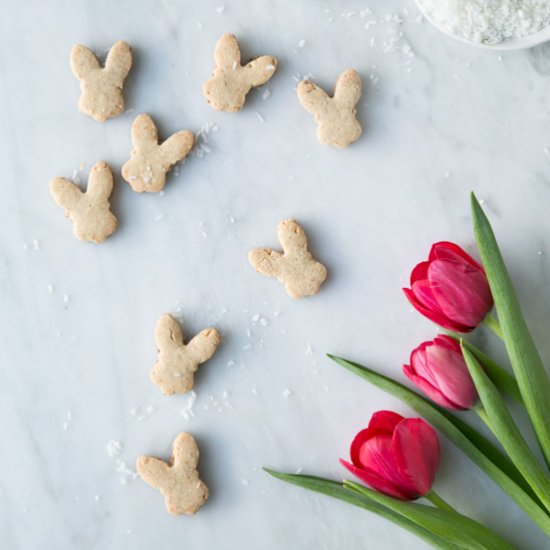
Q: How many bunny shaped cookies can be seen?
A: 8